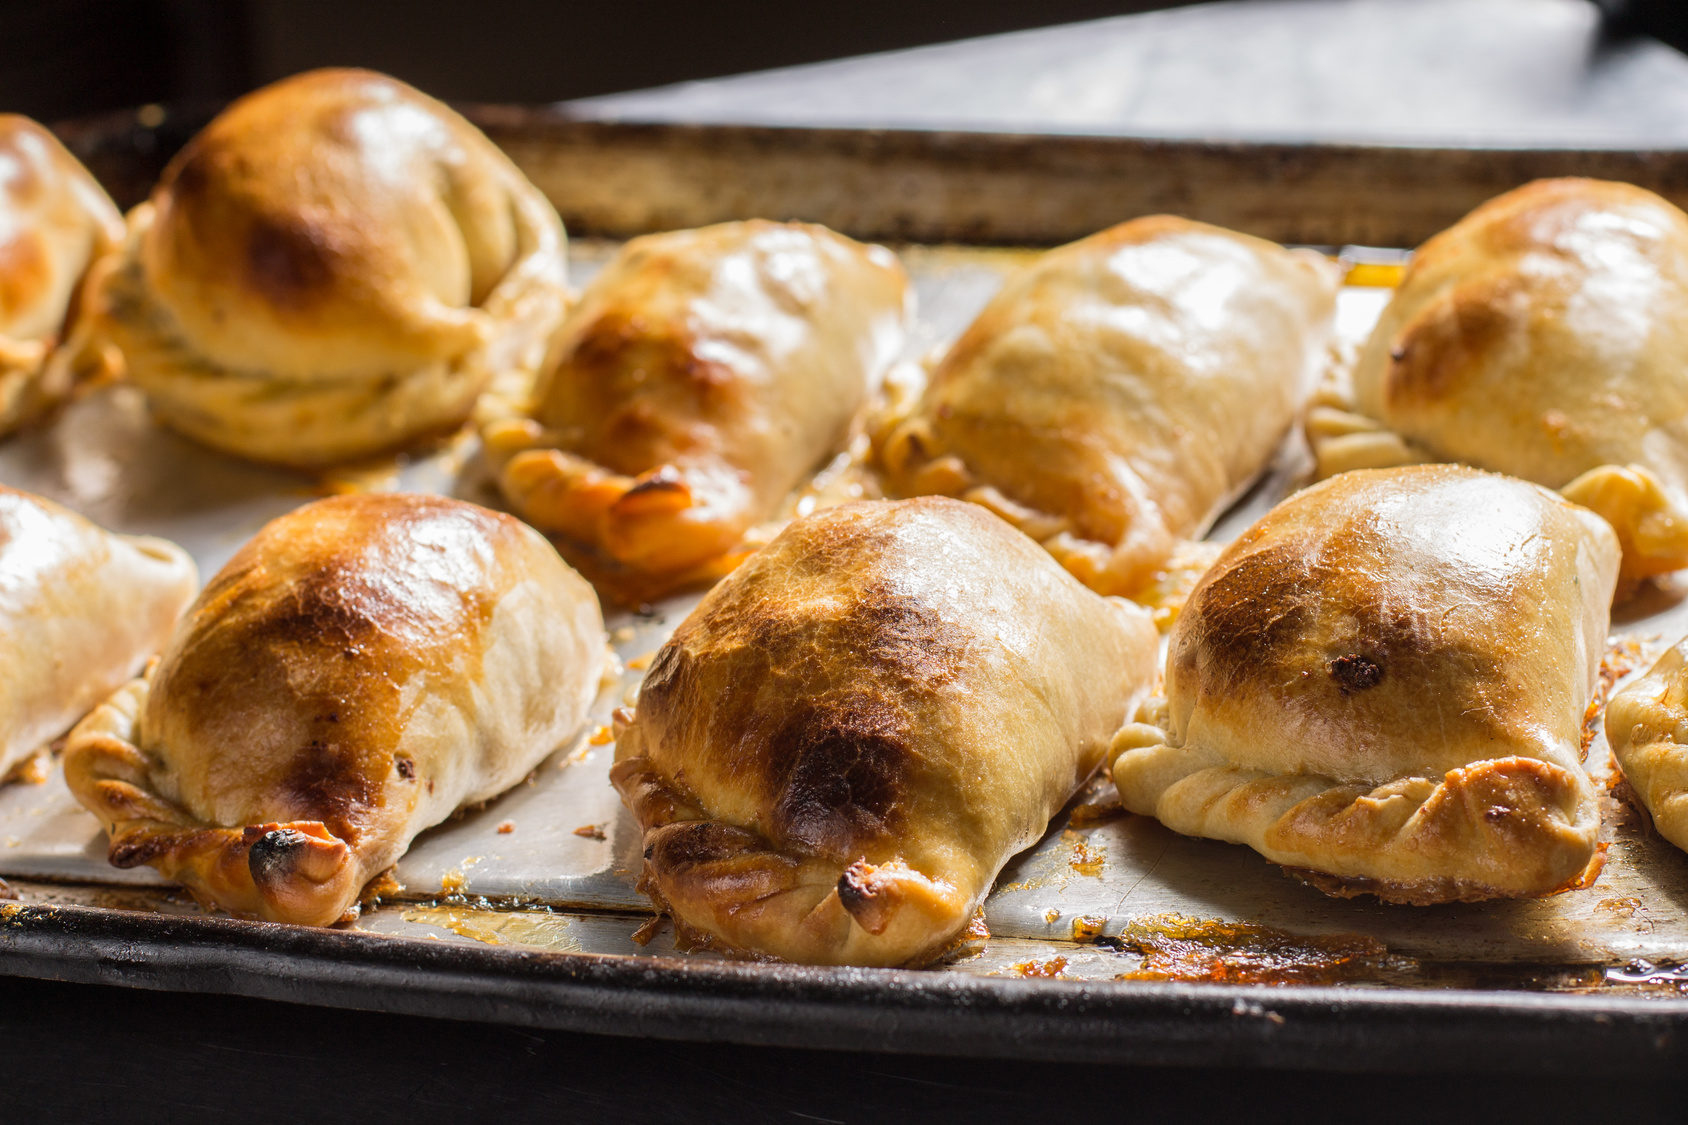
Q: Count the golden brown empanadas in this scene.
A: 10